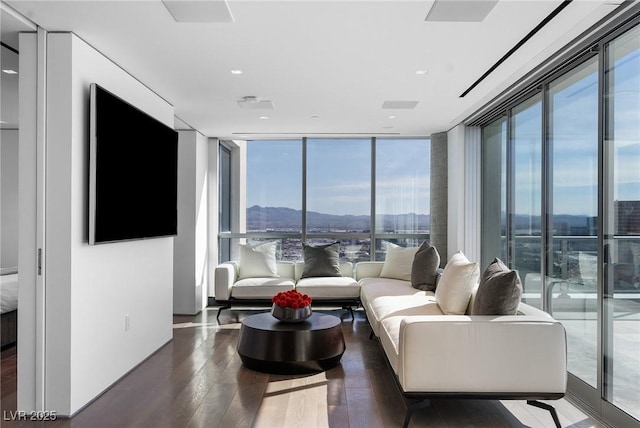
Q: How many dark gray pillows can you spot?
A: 3